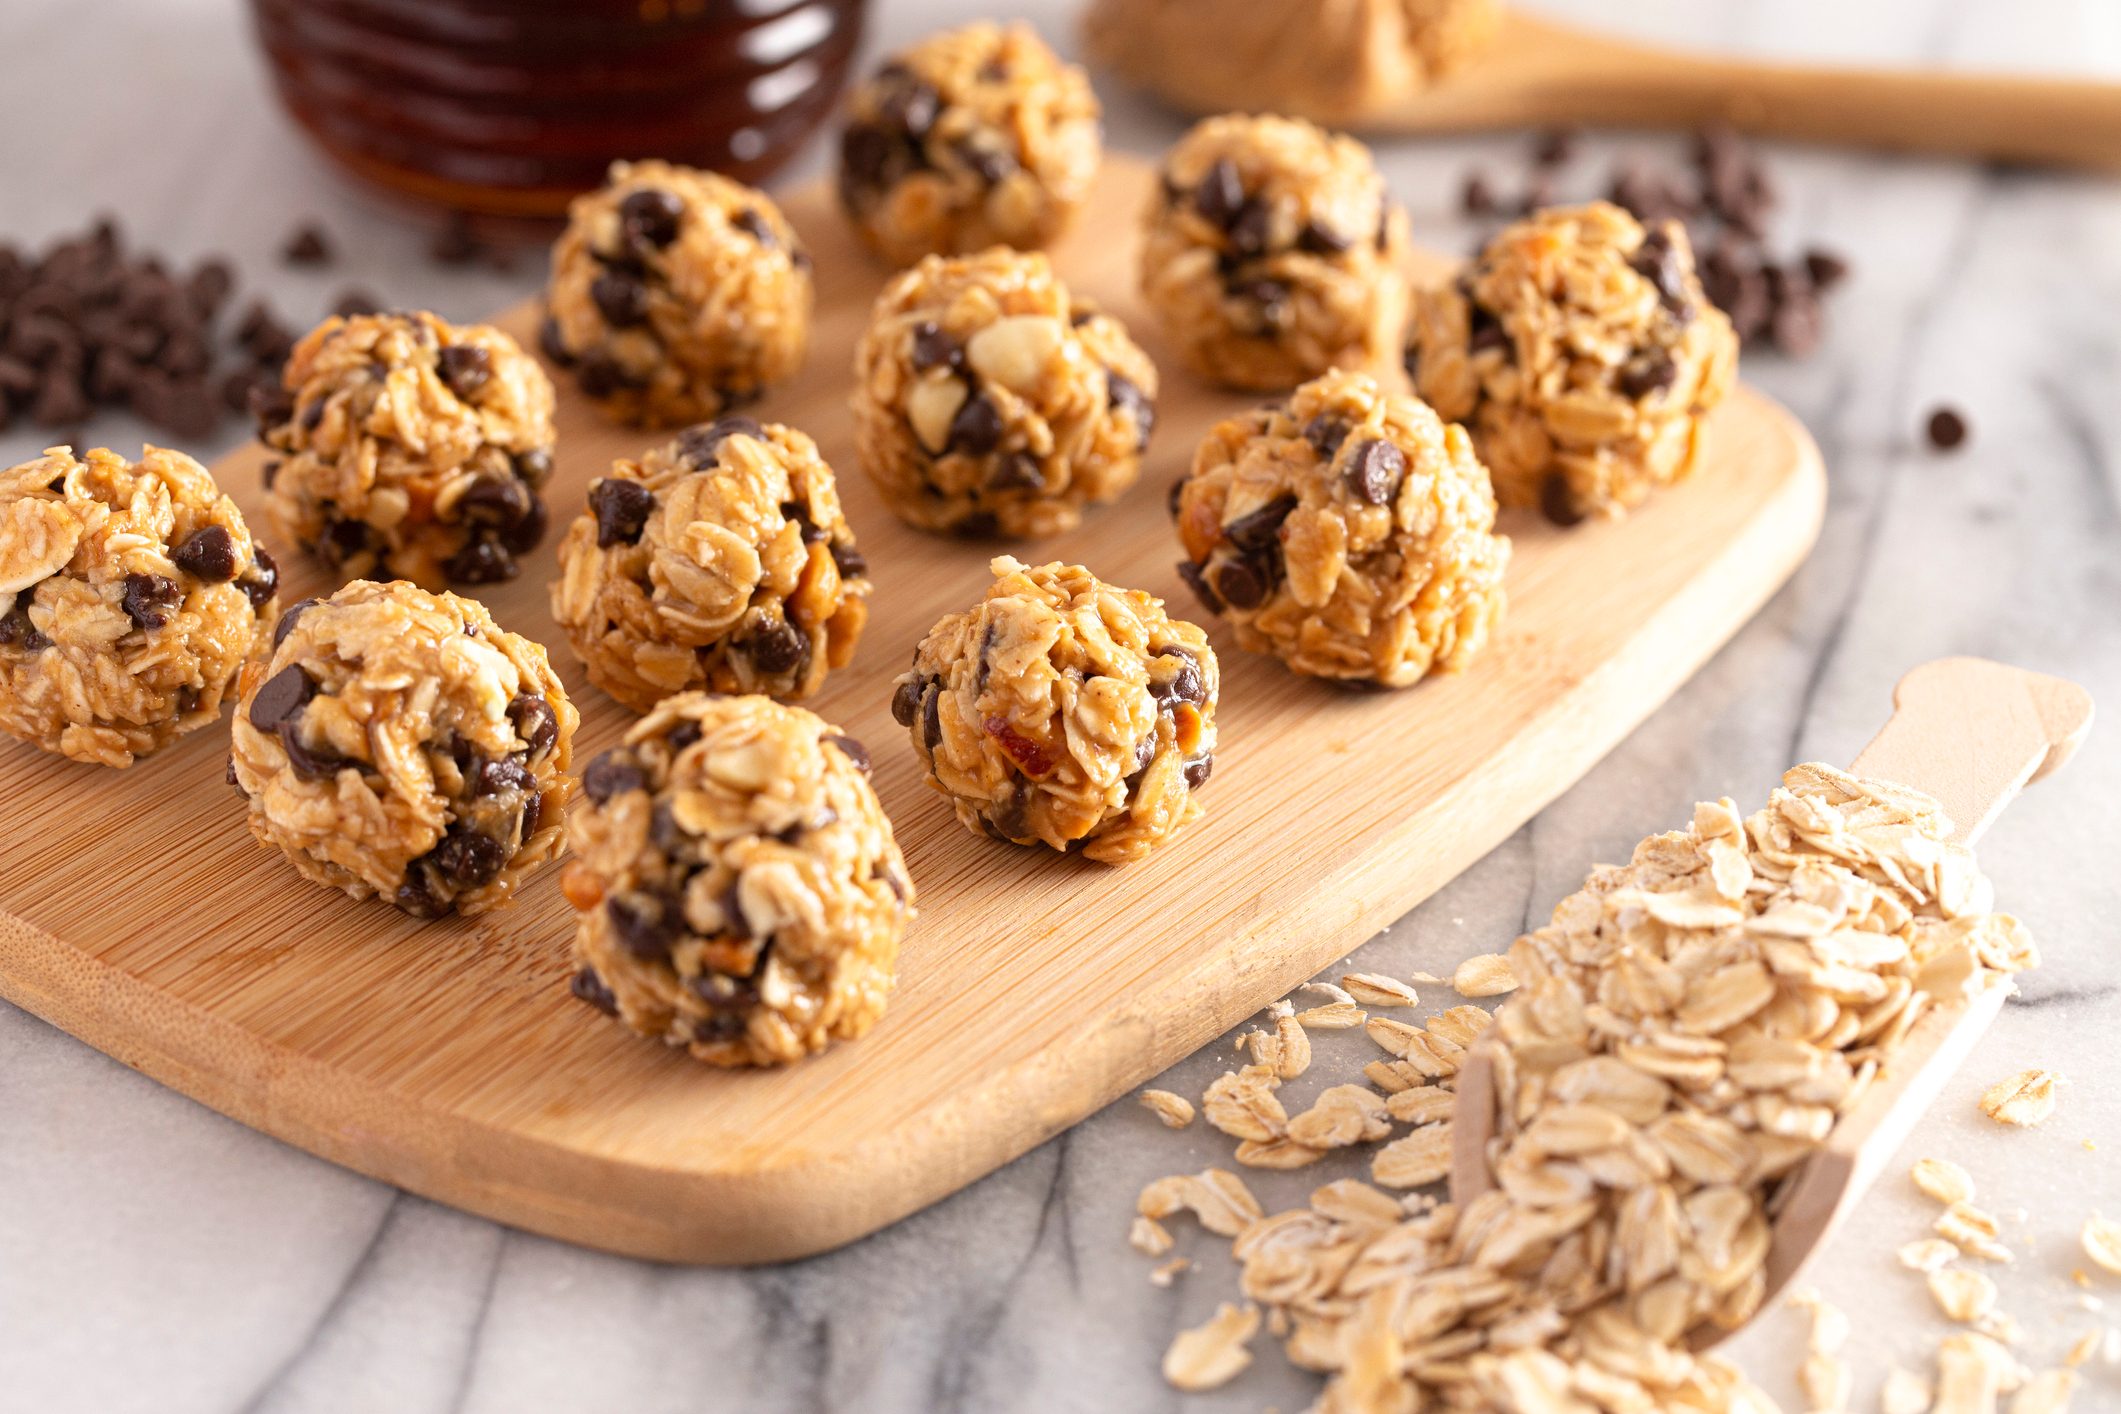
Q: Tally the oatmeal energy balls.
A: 12